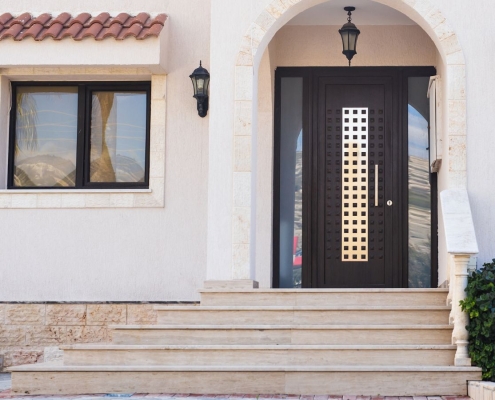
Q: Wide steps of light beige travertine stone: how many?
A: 5